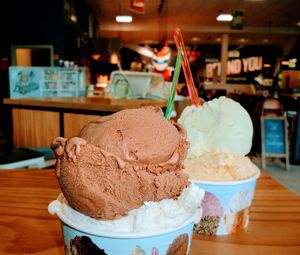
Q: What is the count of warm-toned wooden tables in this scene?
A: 1